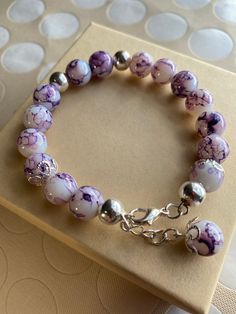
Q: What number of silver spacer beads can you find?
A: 4